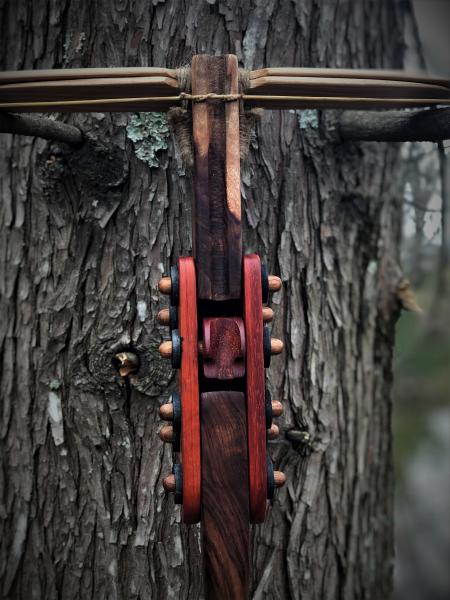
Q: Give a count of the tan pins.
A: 12